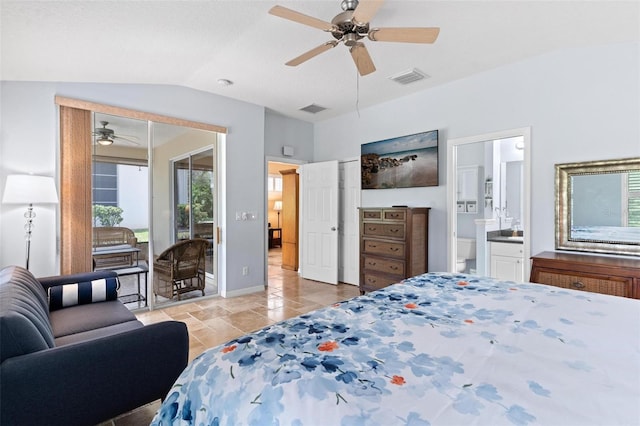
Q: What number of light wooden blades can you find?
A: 5